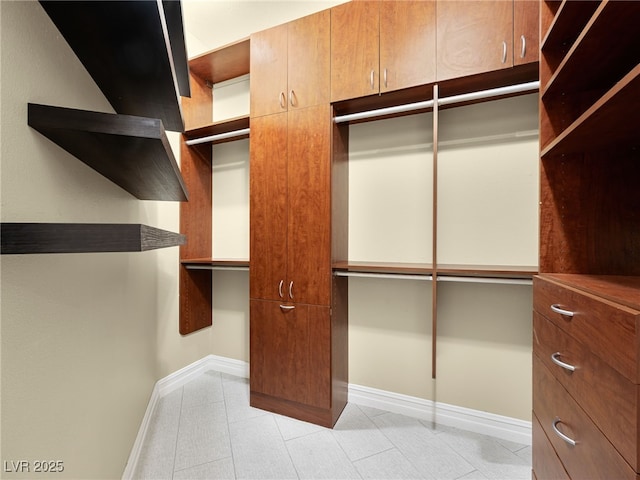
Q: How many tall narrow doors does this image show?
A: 2